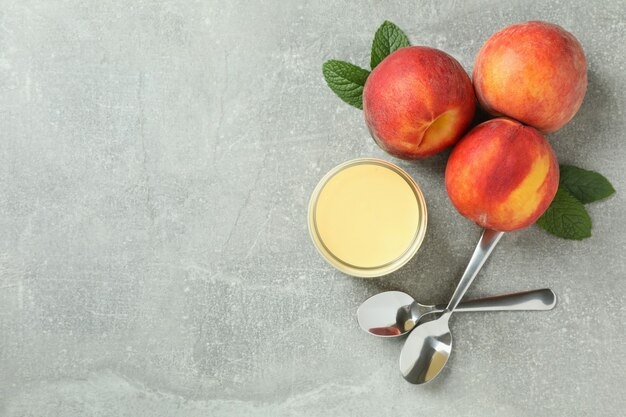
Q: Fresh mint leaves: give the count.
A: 4